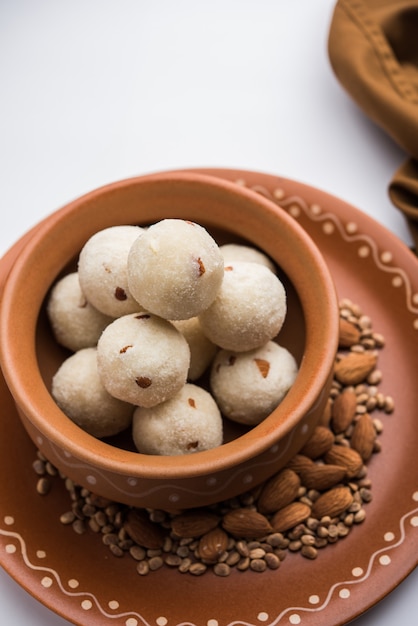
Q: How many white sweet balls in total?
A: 10